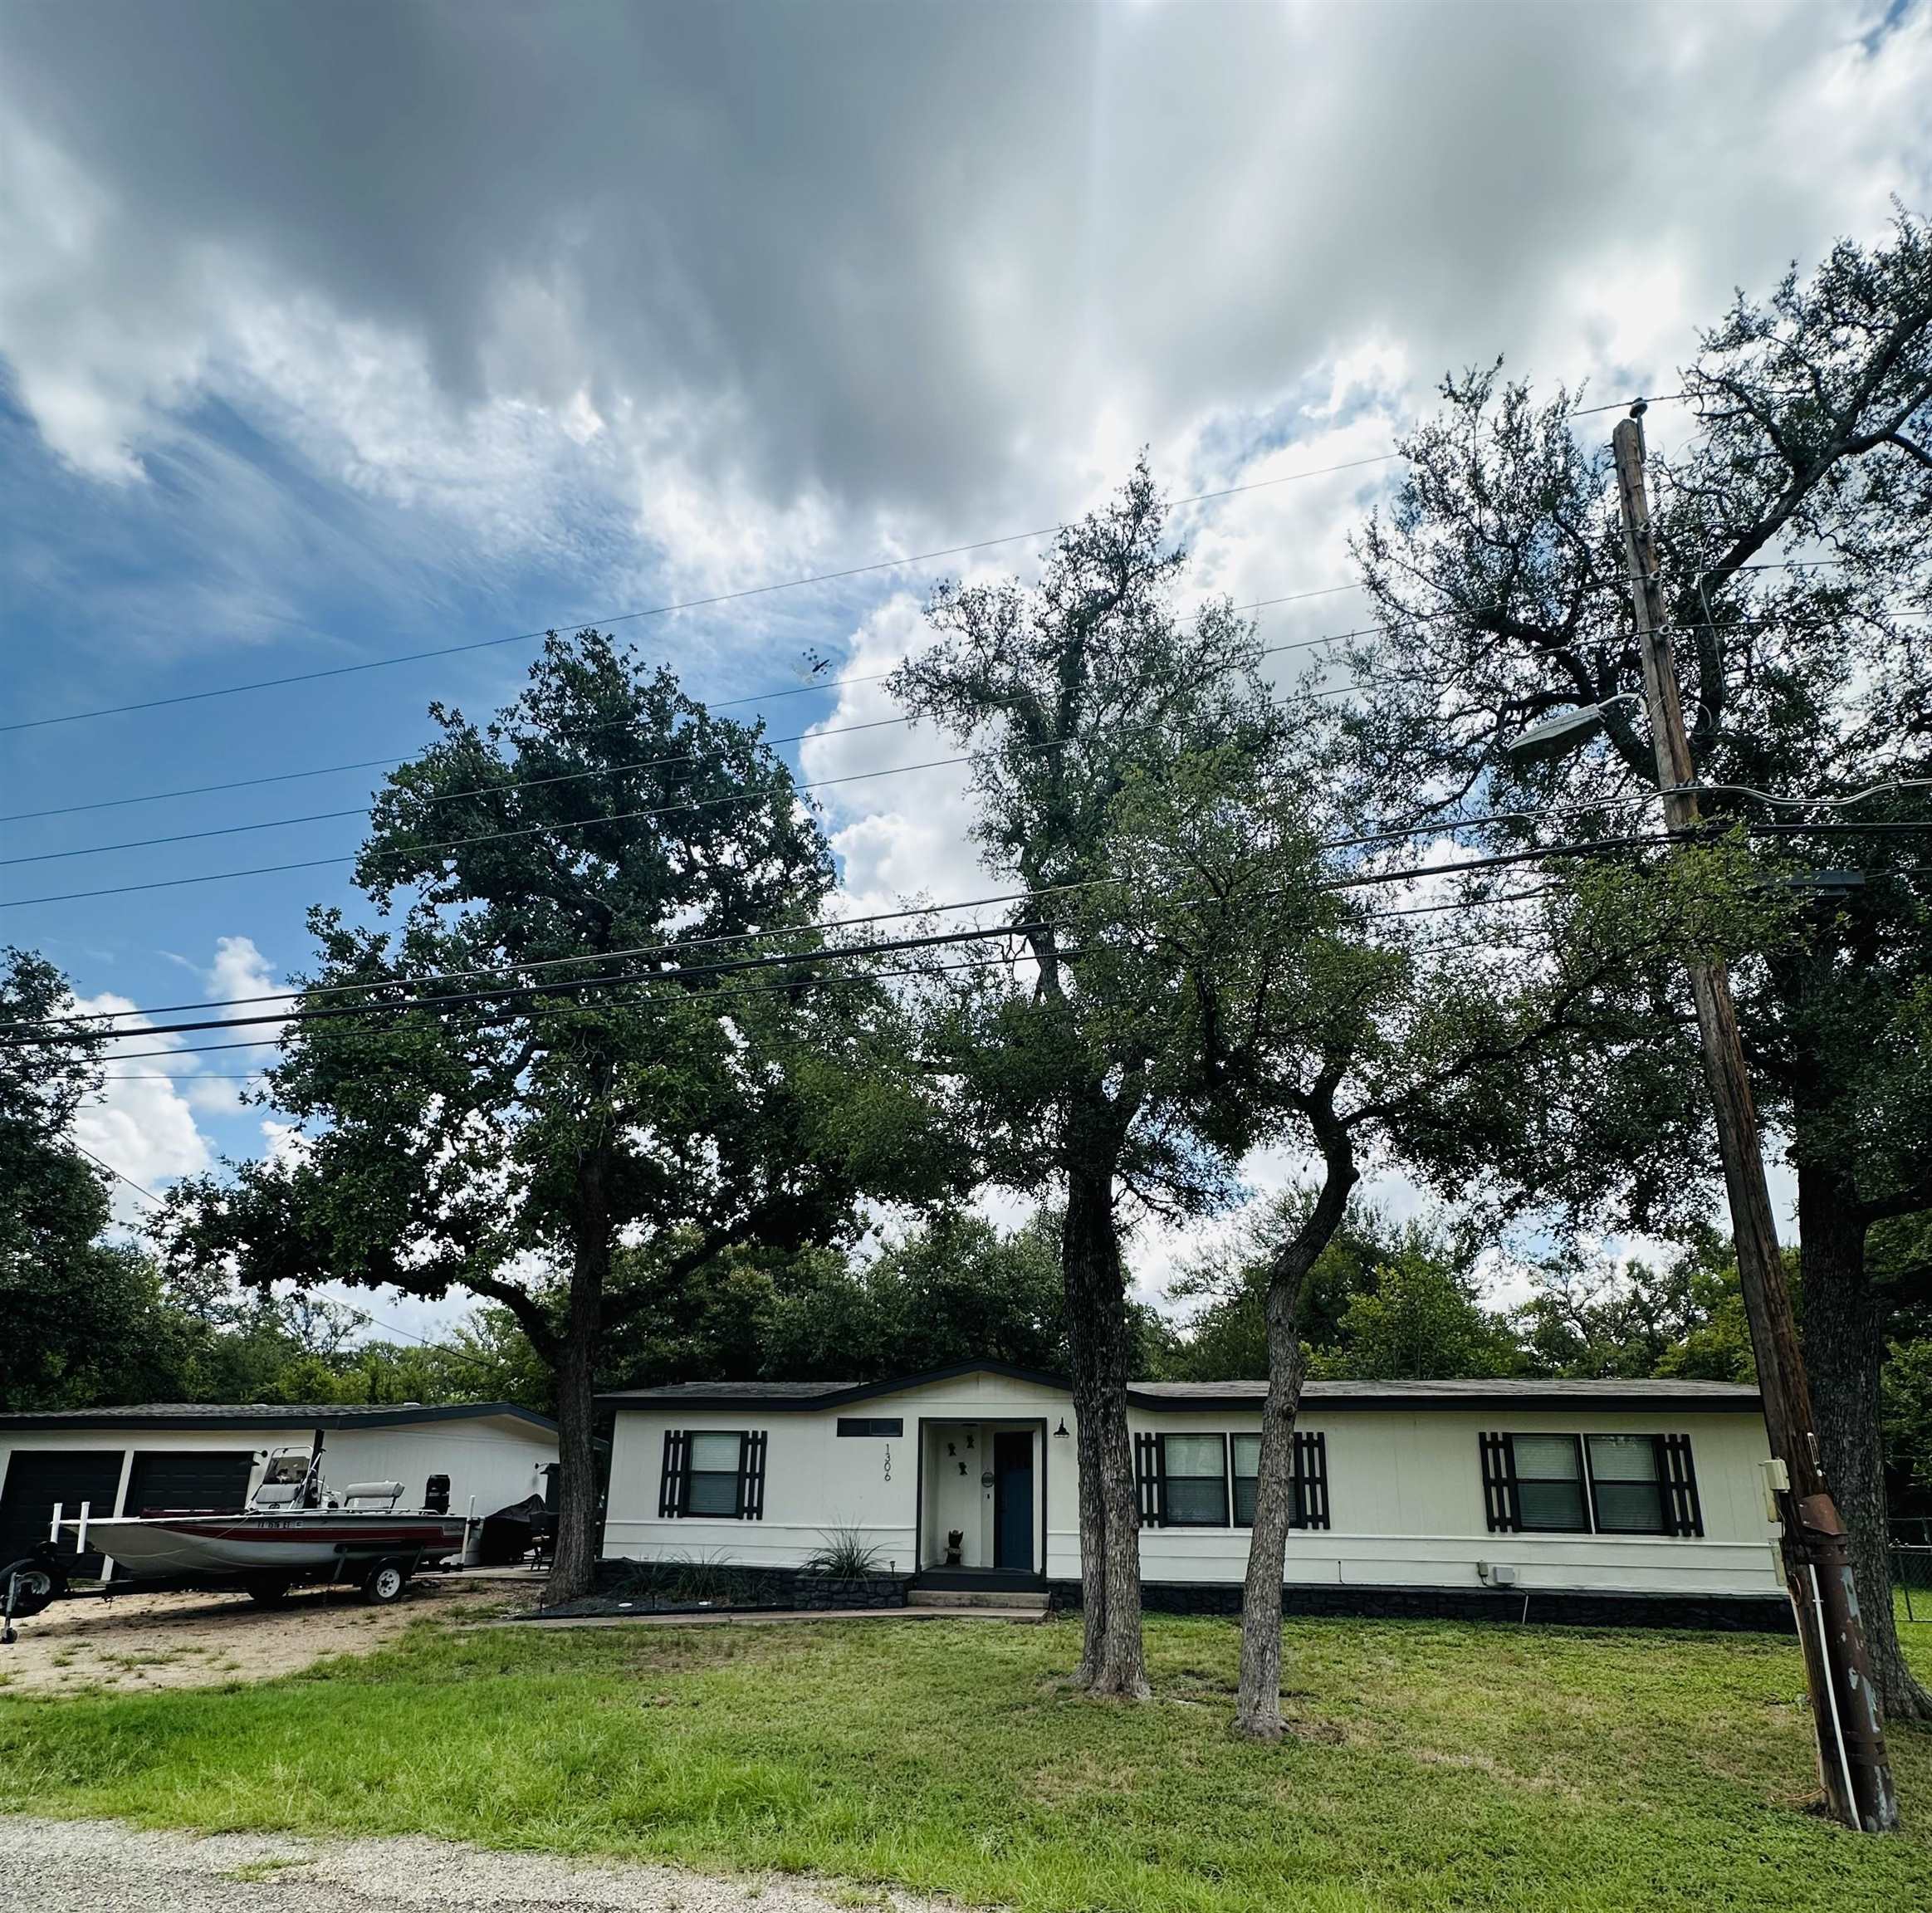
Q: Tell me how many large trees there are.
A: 4